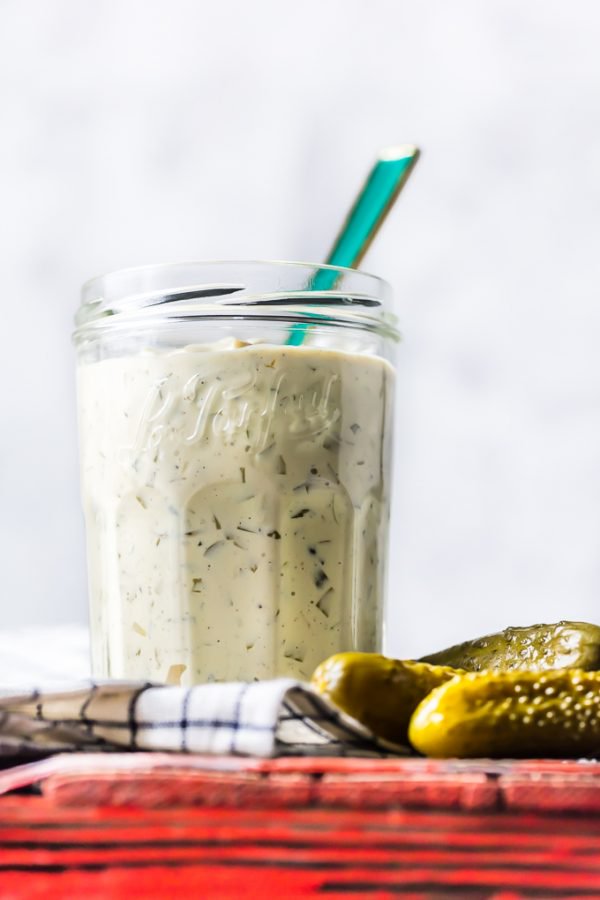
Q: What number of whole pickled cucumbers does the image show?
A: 3